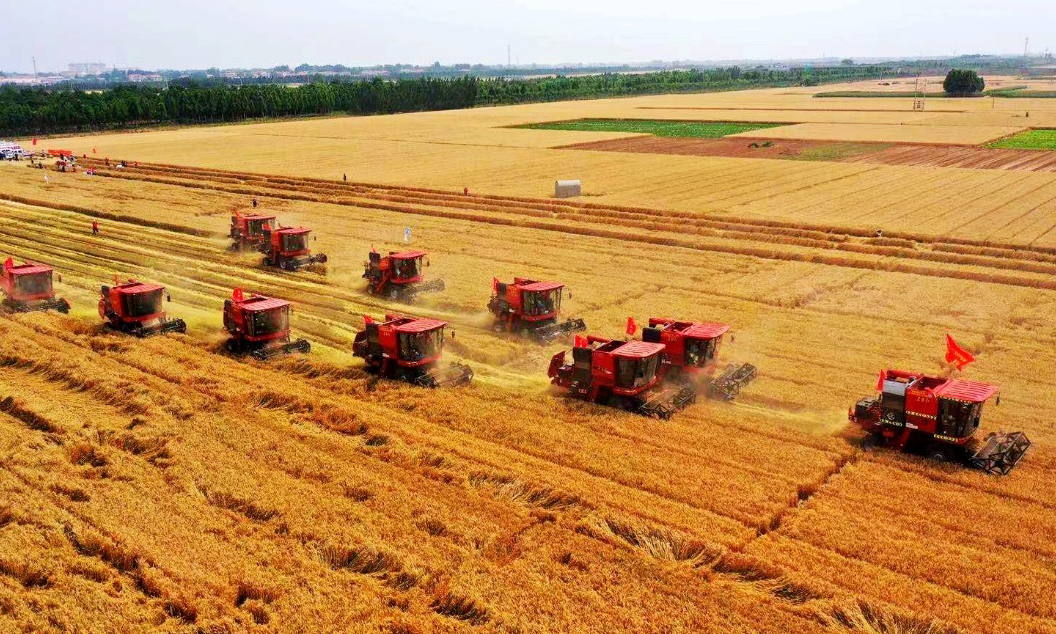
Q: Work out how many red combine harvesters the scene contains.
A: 11